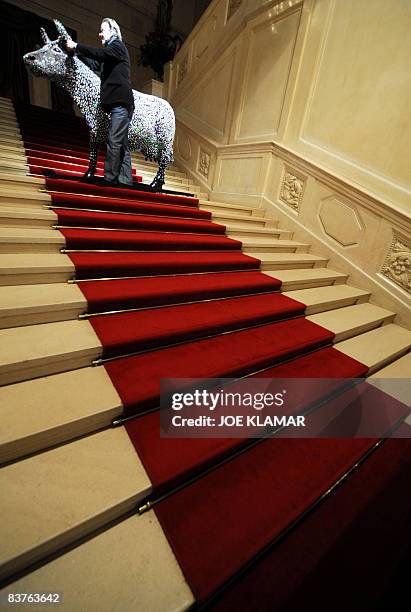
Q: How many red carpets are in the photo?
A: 1